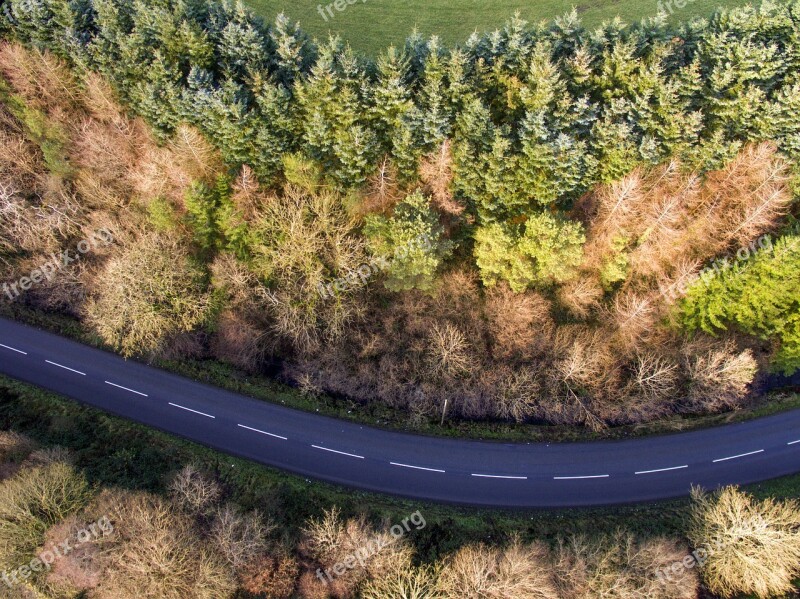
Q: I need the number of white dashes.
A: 12